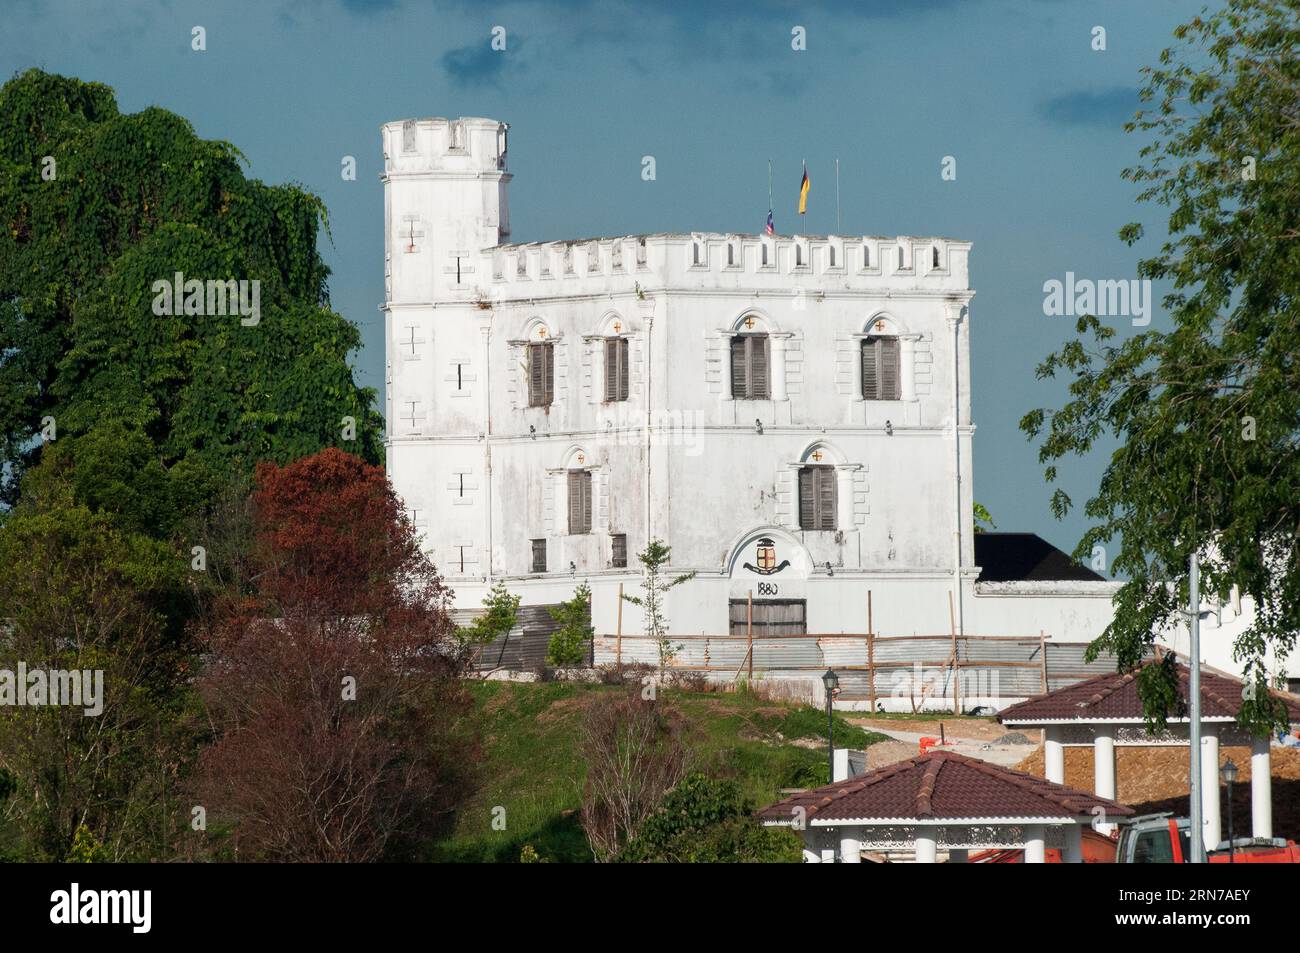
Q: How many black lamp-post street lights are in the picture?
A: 2